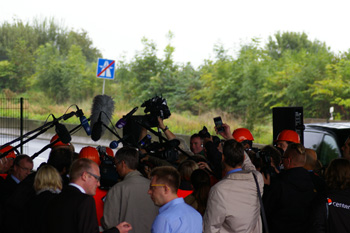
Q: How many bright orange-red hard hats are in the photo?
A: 6